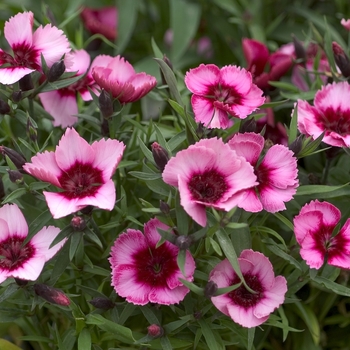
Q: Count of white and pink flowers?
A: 12